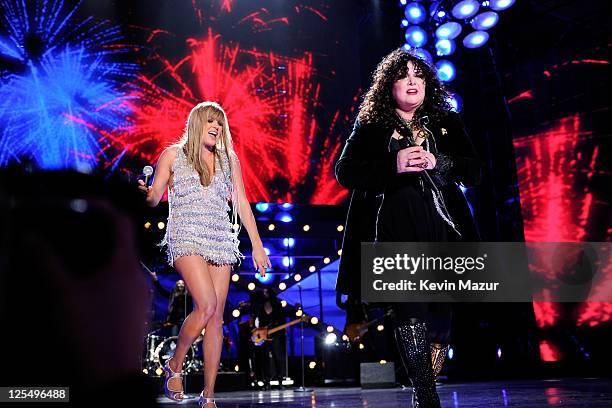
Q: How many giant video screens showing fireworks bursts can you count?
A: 2